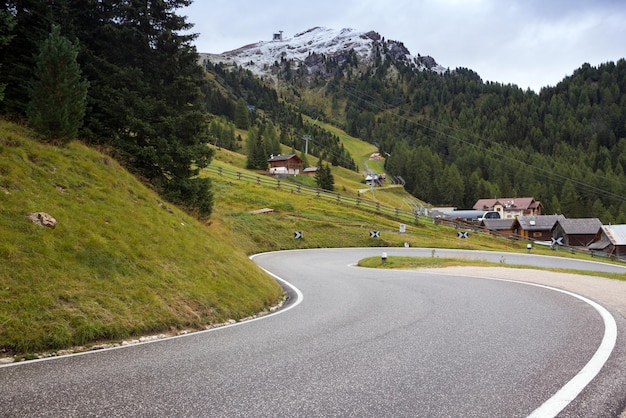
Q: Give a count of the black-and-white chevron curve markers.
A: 4